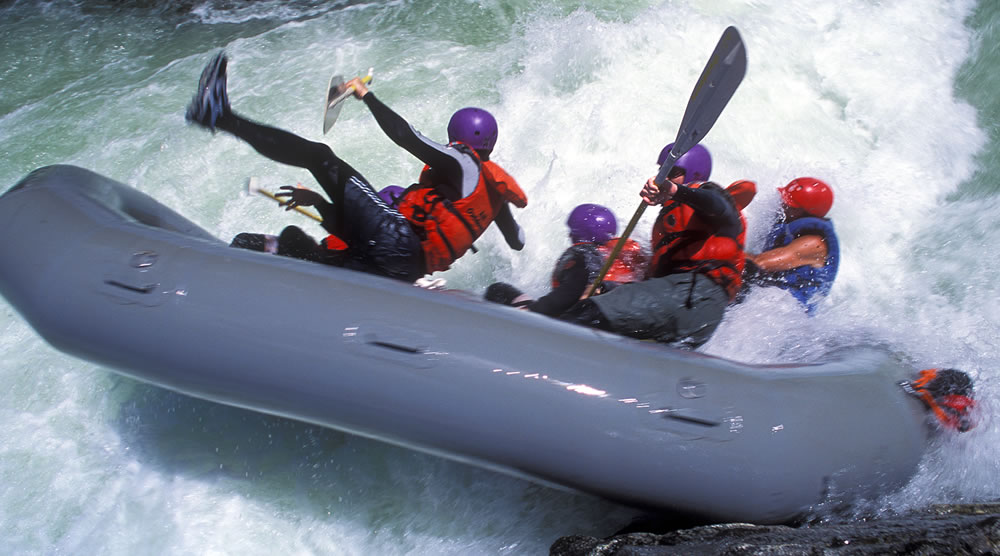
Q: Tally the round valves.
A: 2